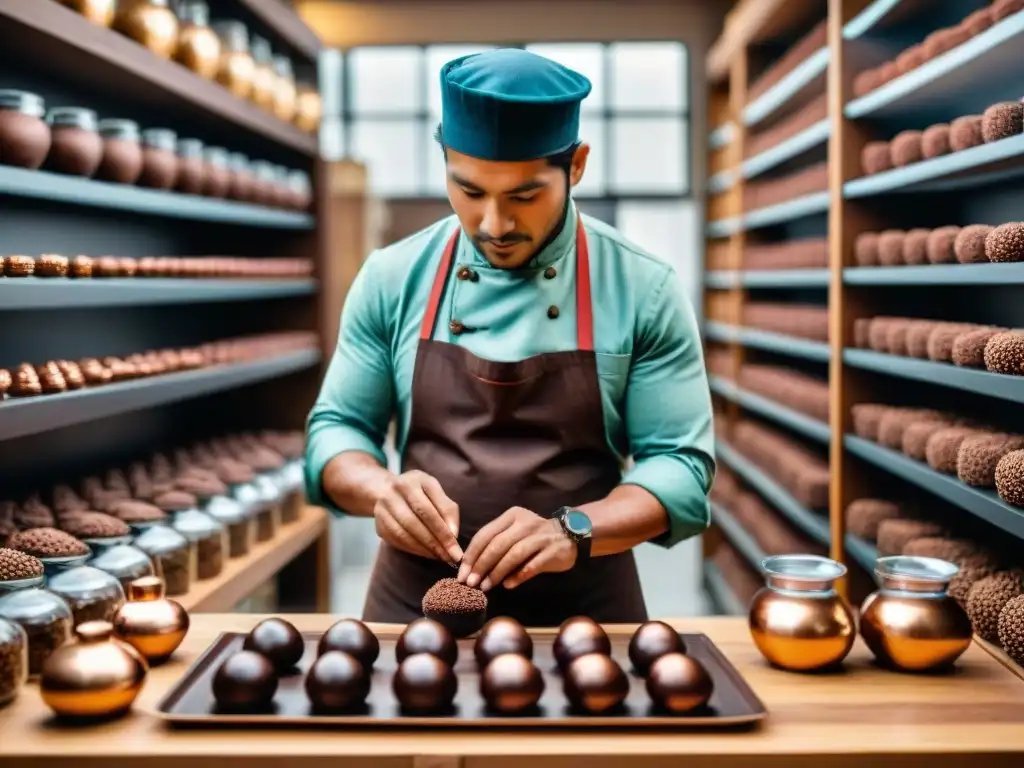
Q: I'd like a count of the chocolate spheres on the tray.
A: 12